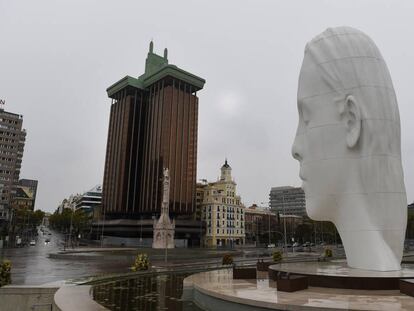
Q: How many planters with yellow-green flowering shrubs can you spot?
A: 5